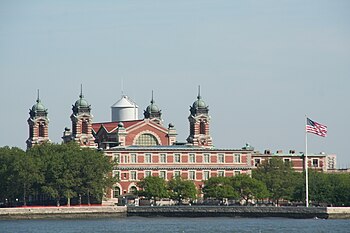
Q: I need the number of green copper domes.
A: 4